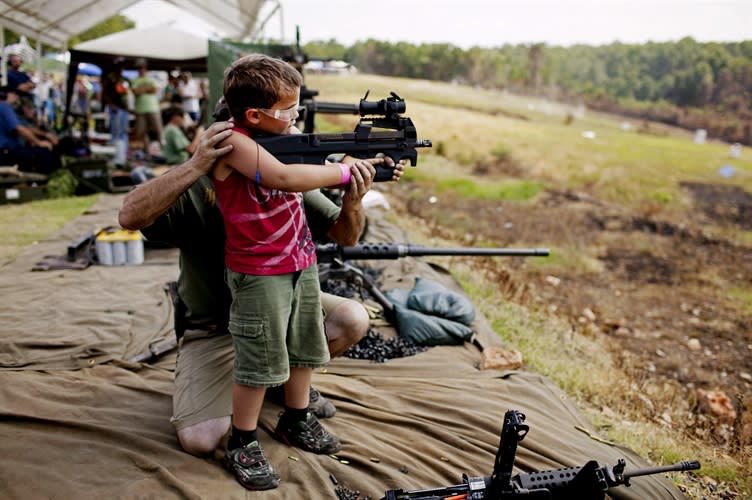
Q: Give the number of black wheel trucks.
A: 0